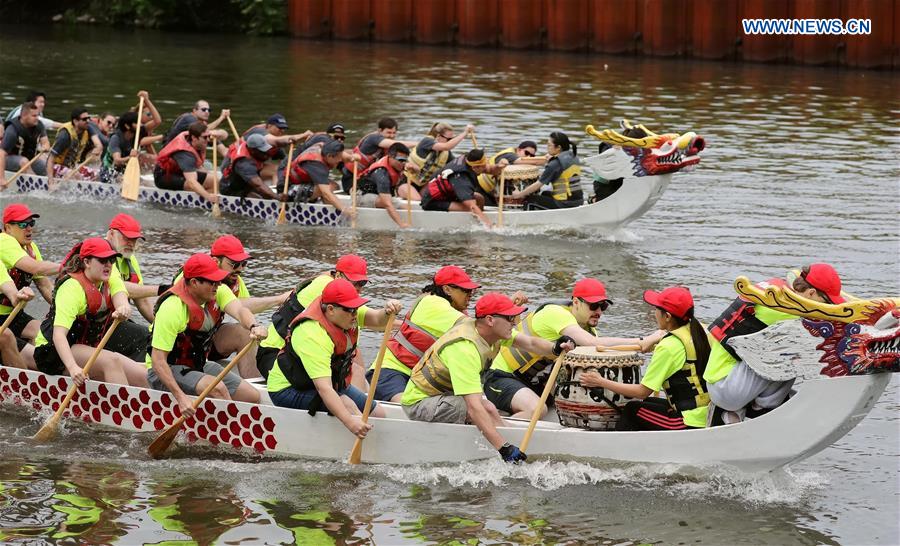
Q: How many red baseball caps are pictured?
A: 12